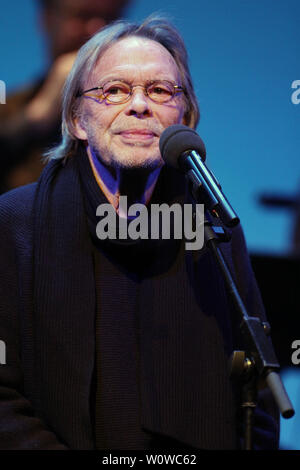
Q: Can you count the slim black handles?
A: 1